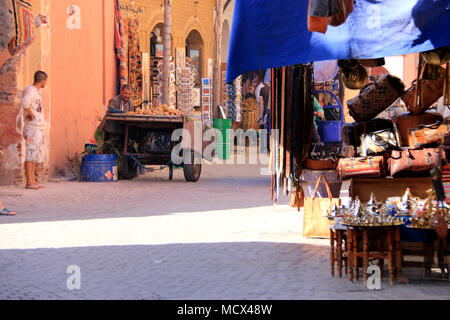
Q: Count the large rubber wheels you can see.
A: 2